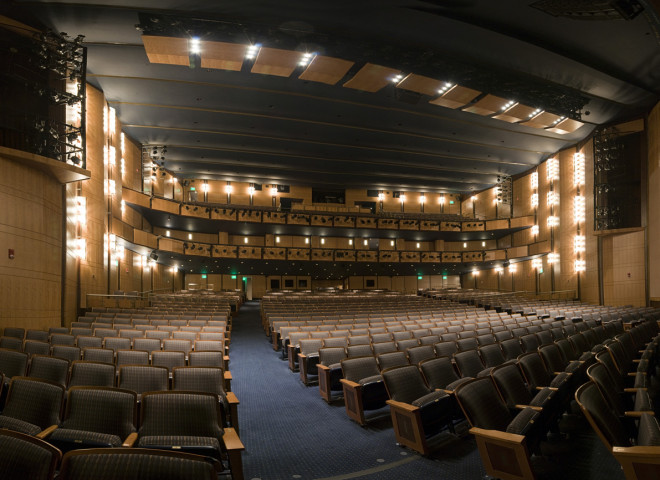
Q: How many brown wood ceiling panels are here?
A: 11